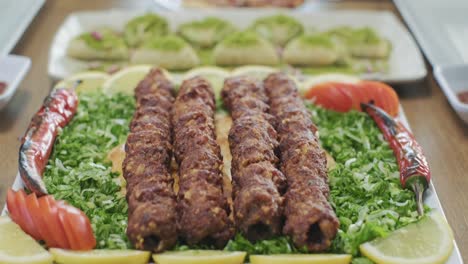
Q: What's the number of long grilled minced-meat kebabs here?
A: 4